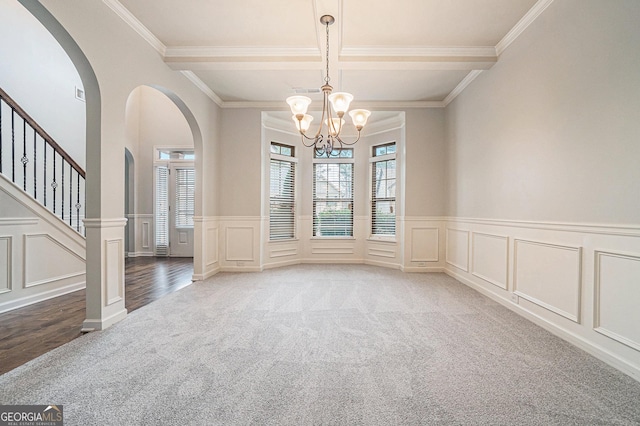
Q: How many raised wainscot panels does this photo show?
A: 14